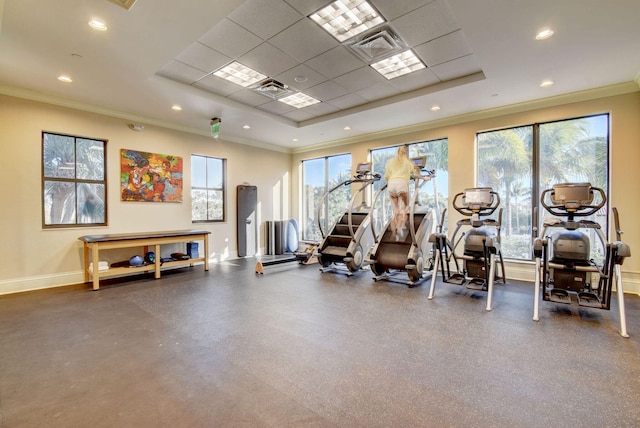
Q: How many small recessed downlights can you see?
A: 9